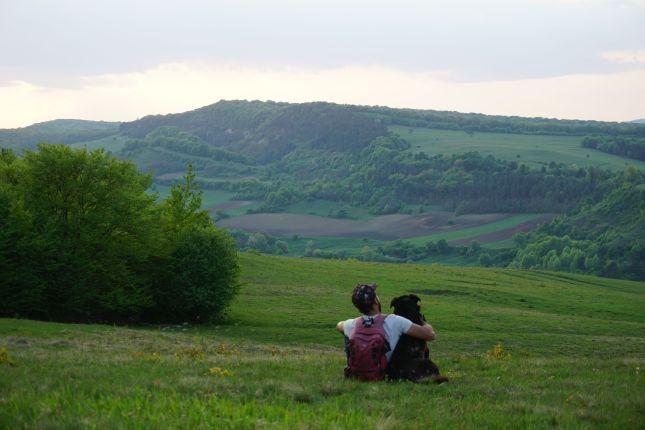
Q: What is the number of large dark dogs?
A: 1